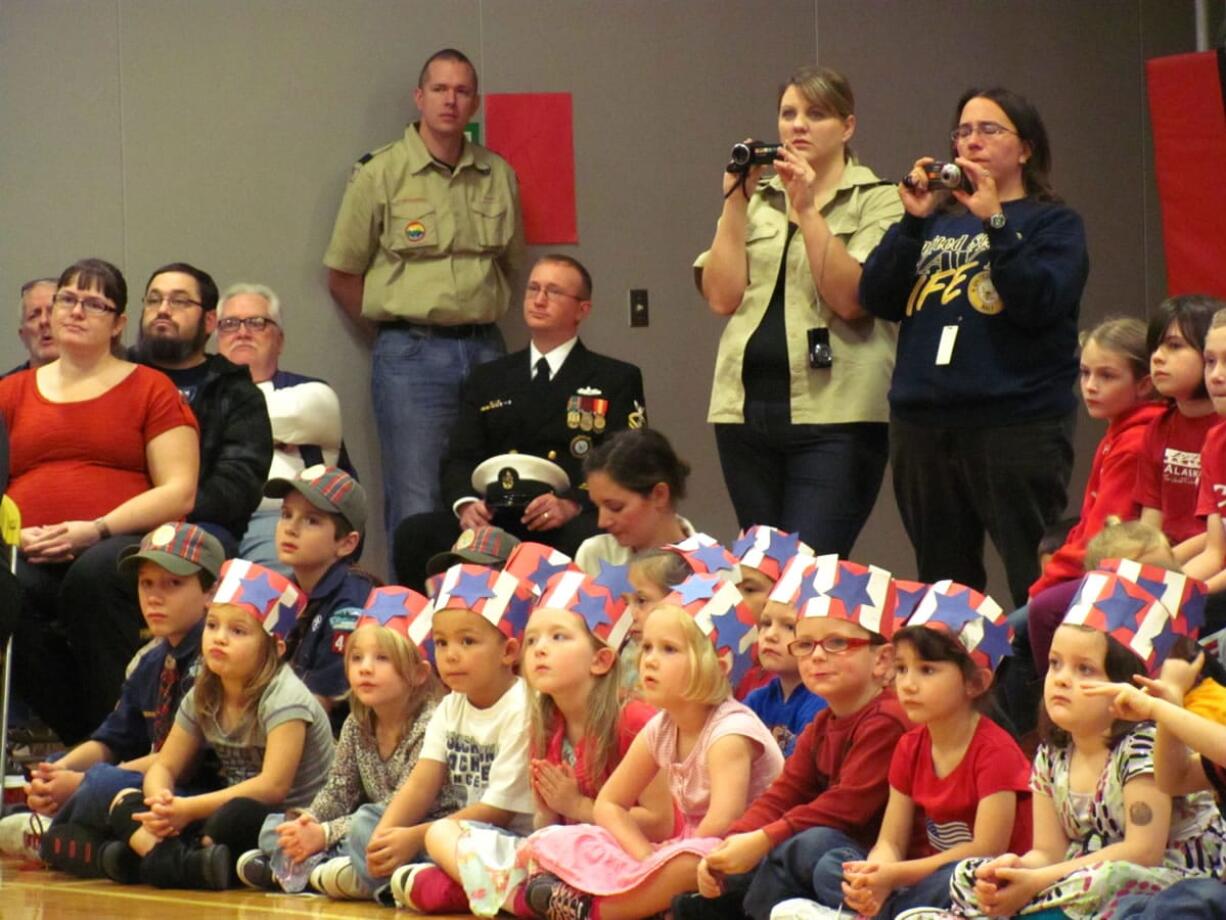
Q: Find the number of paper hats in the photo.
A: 14